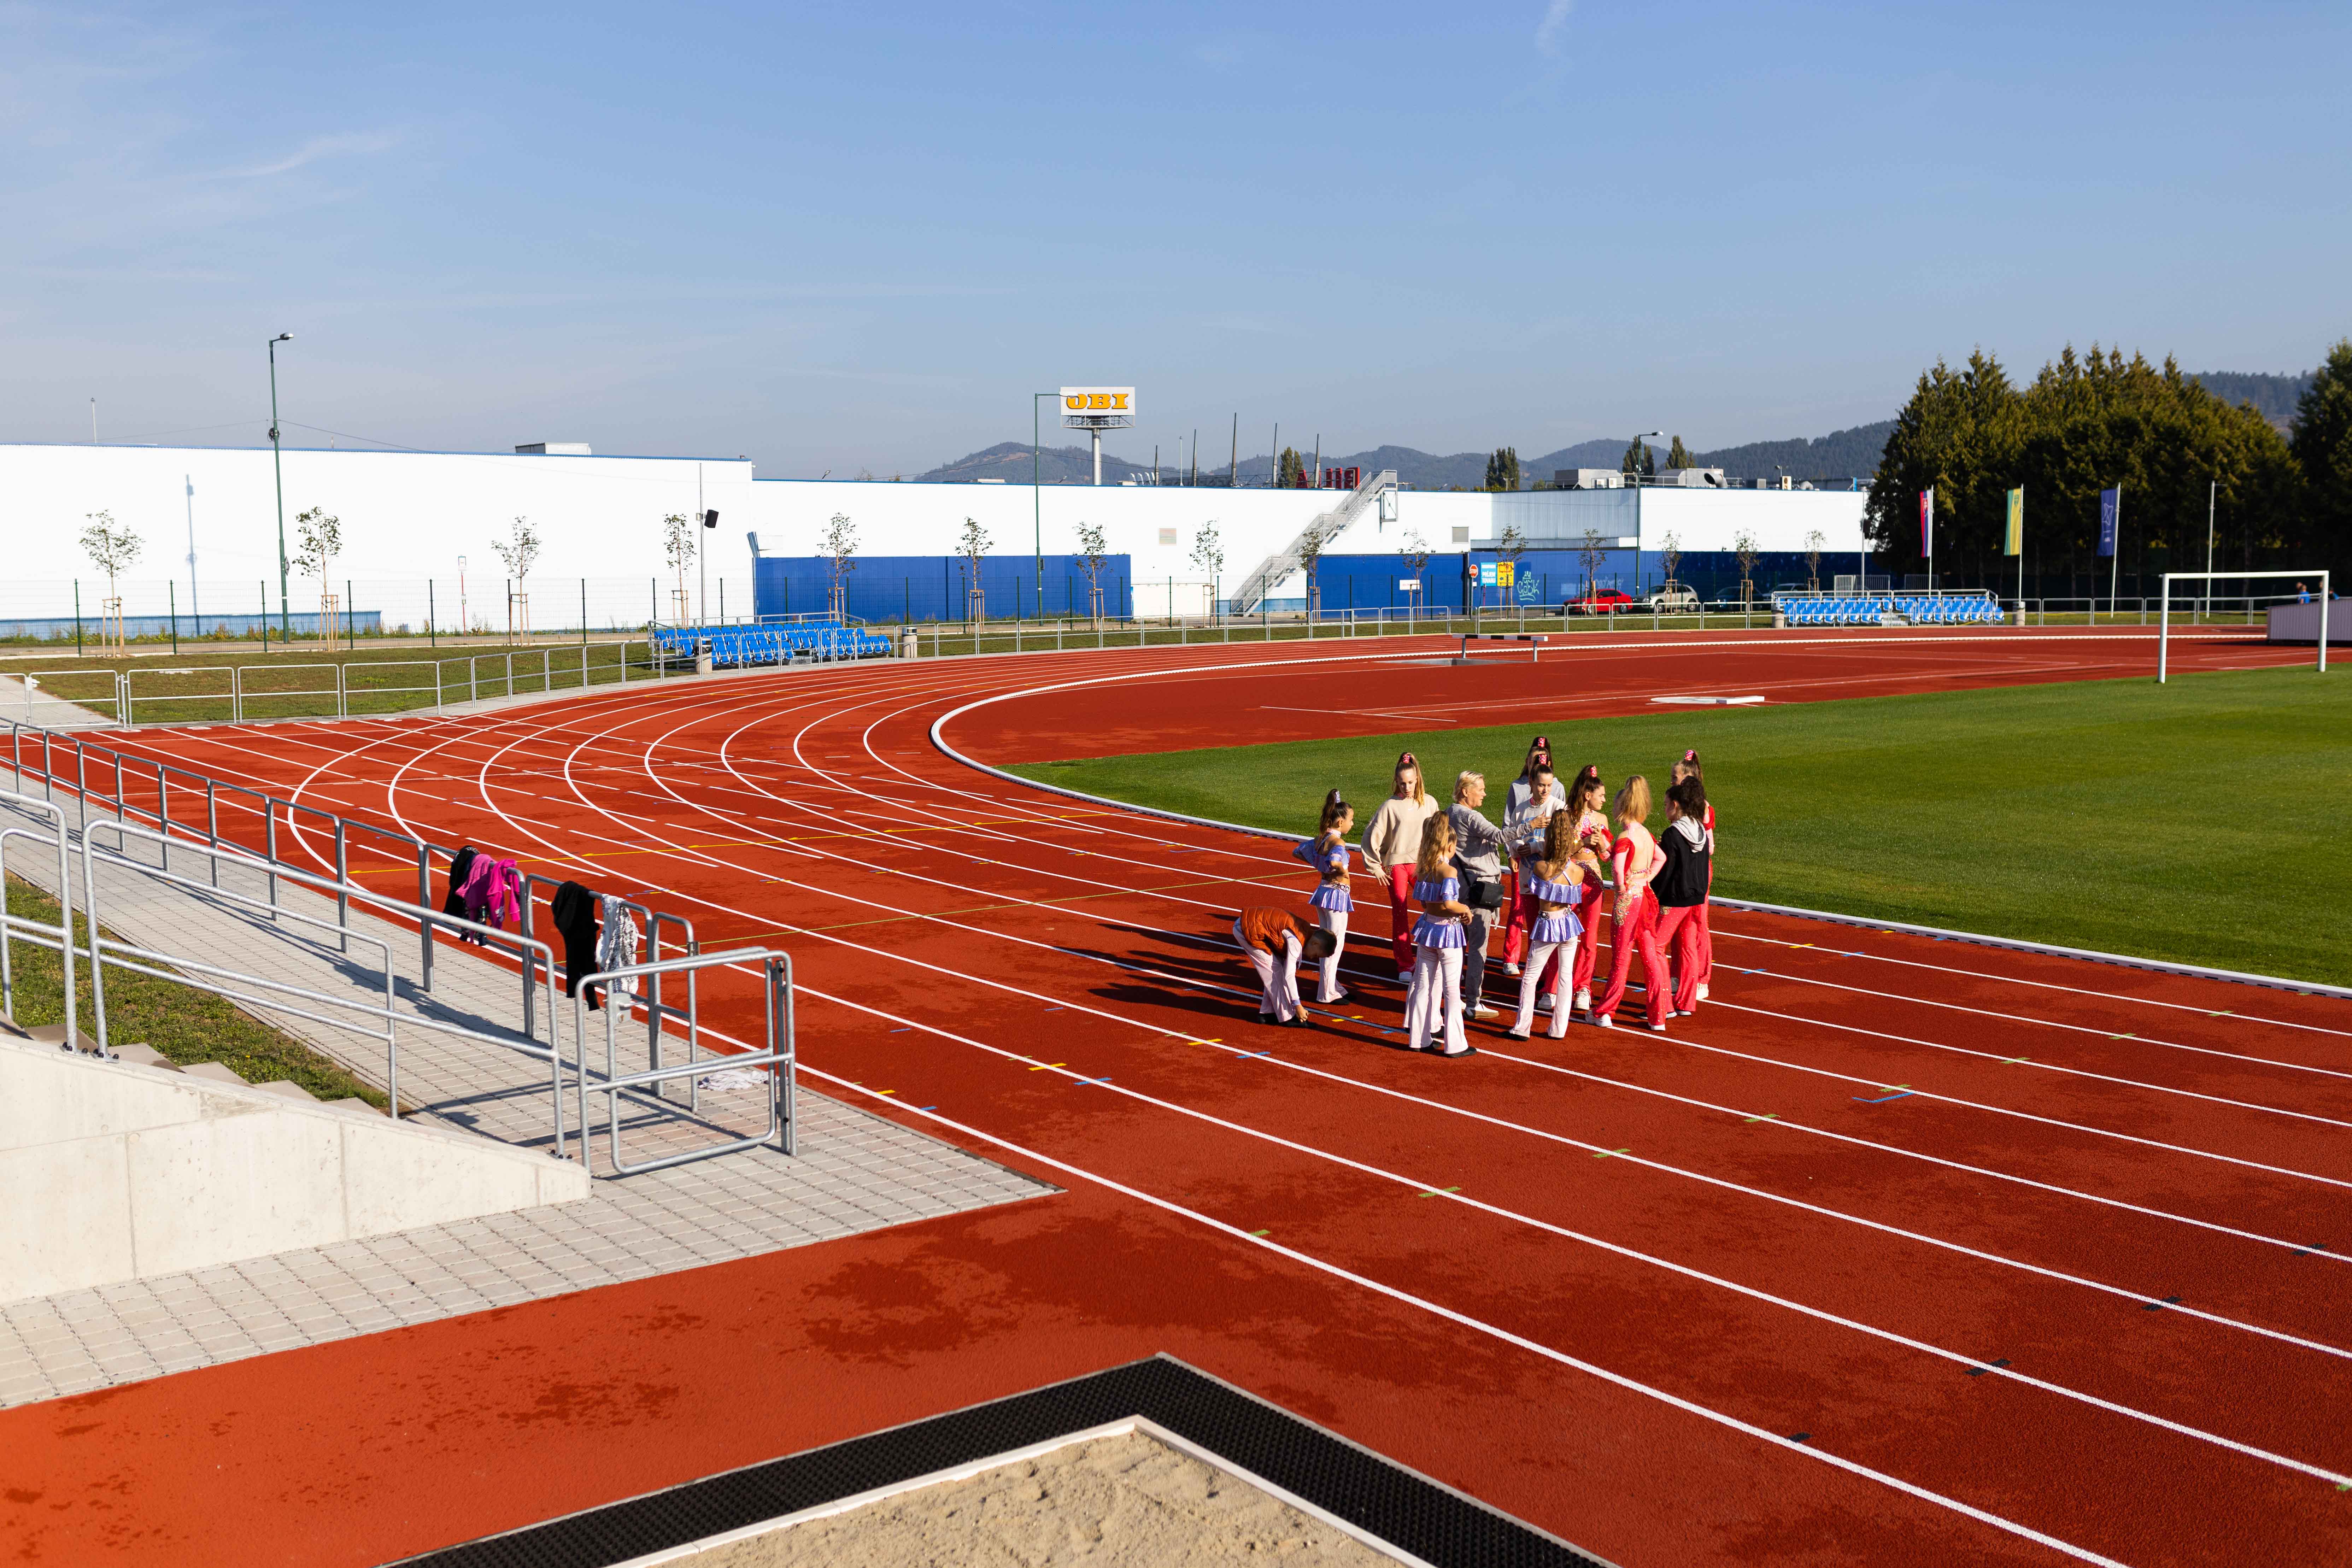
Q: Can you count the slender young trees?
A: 15